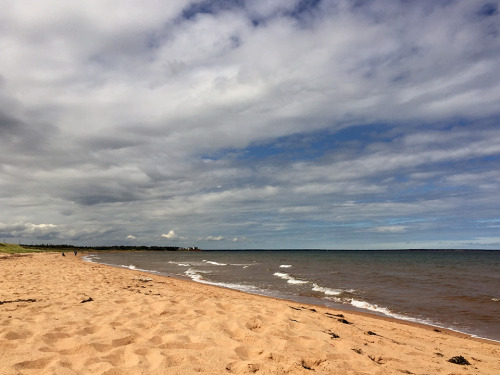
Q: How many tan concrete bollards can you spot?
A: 0